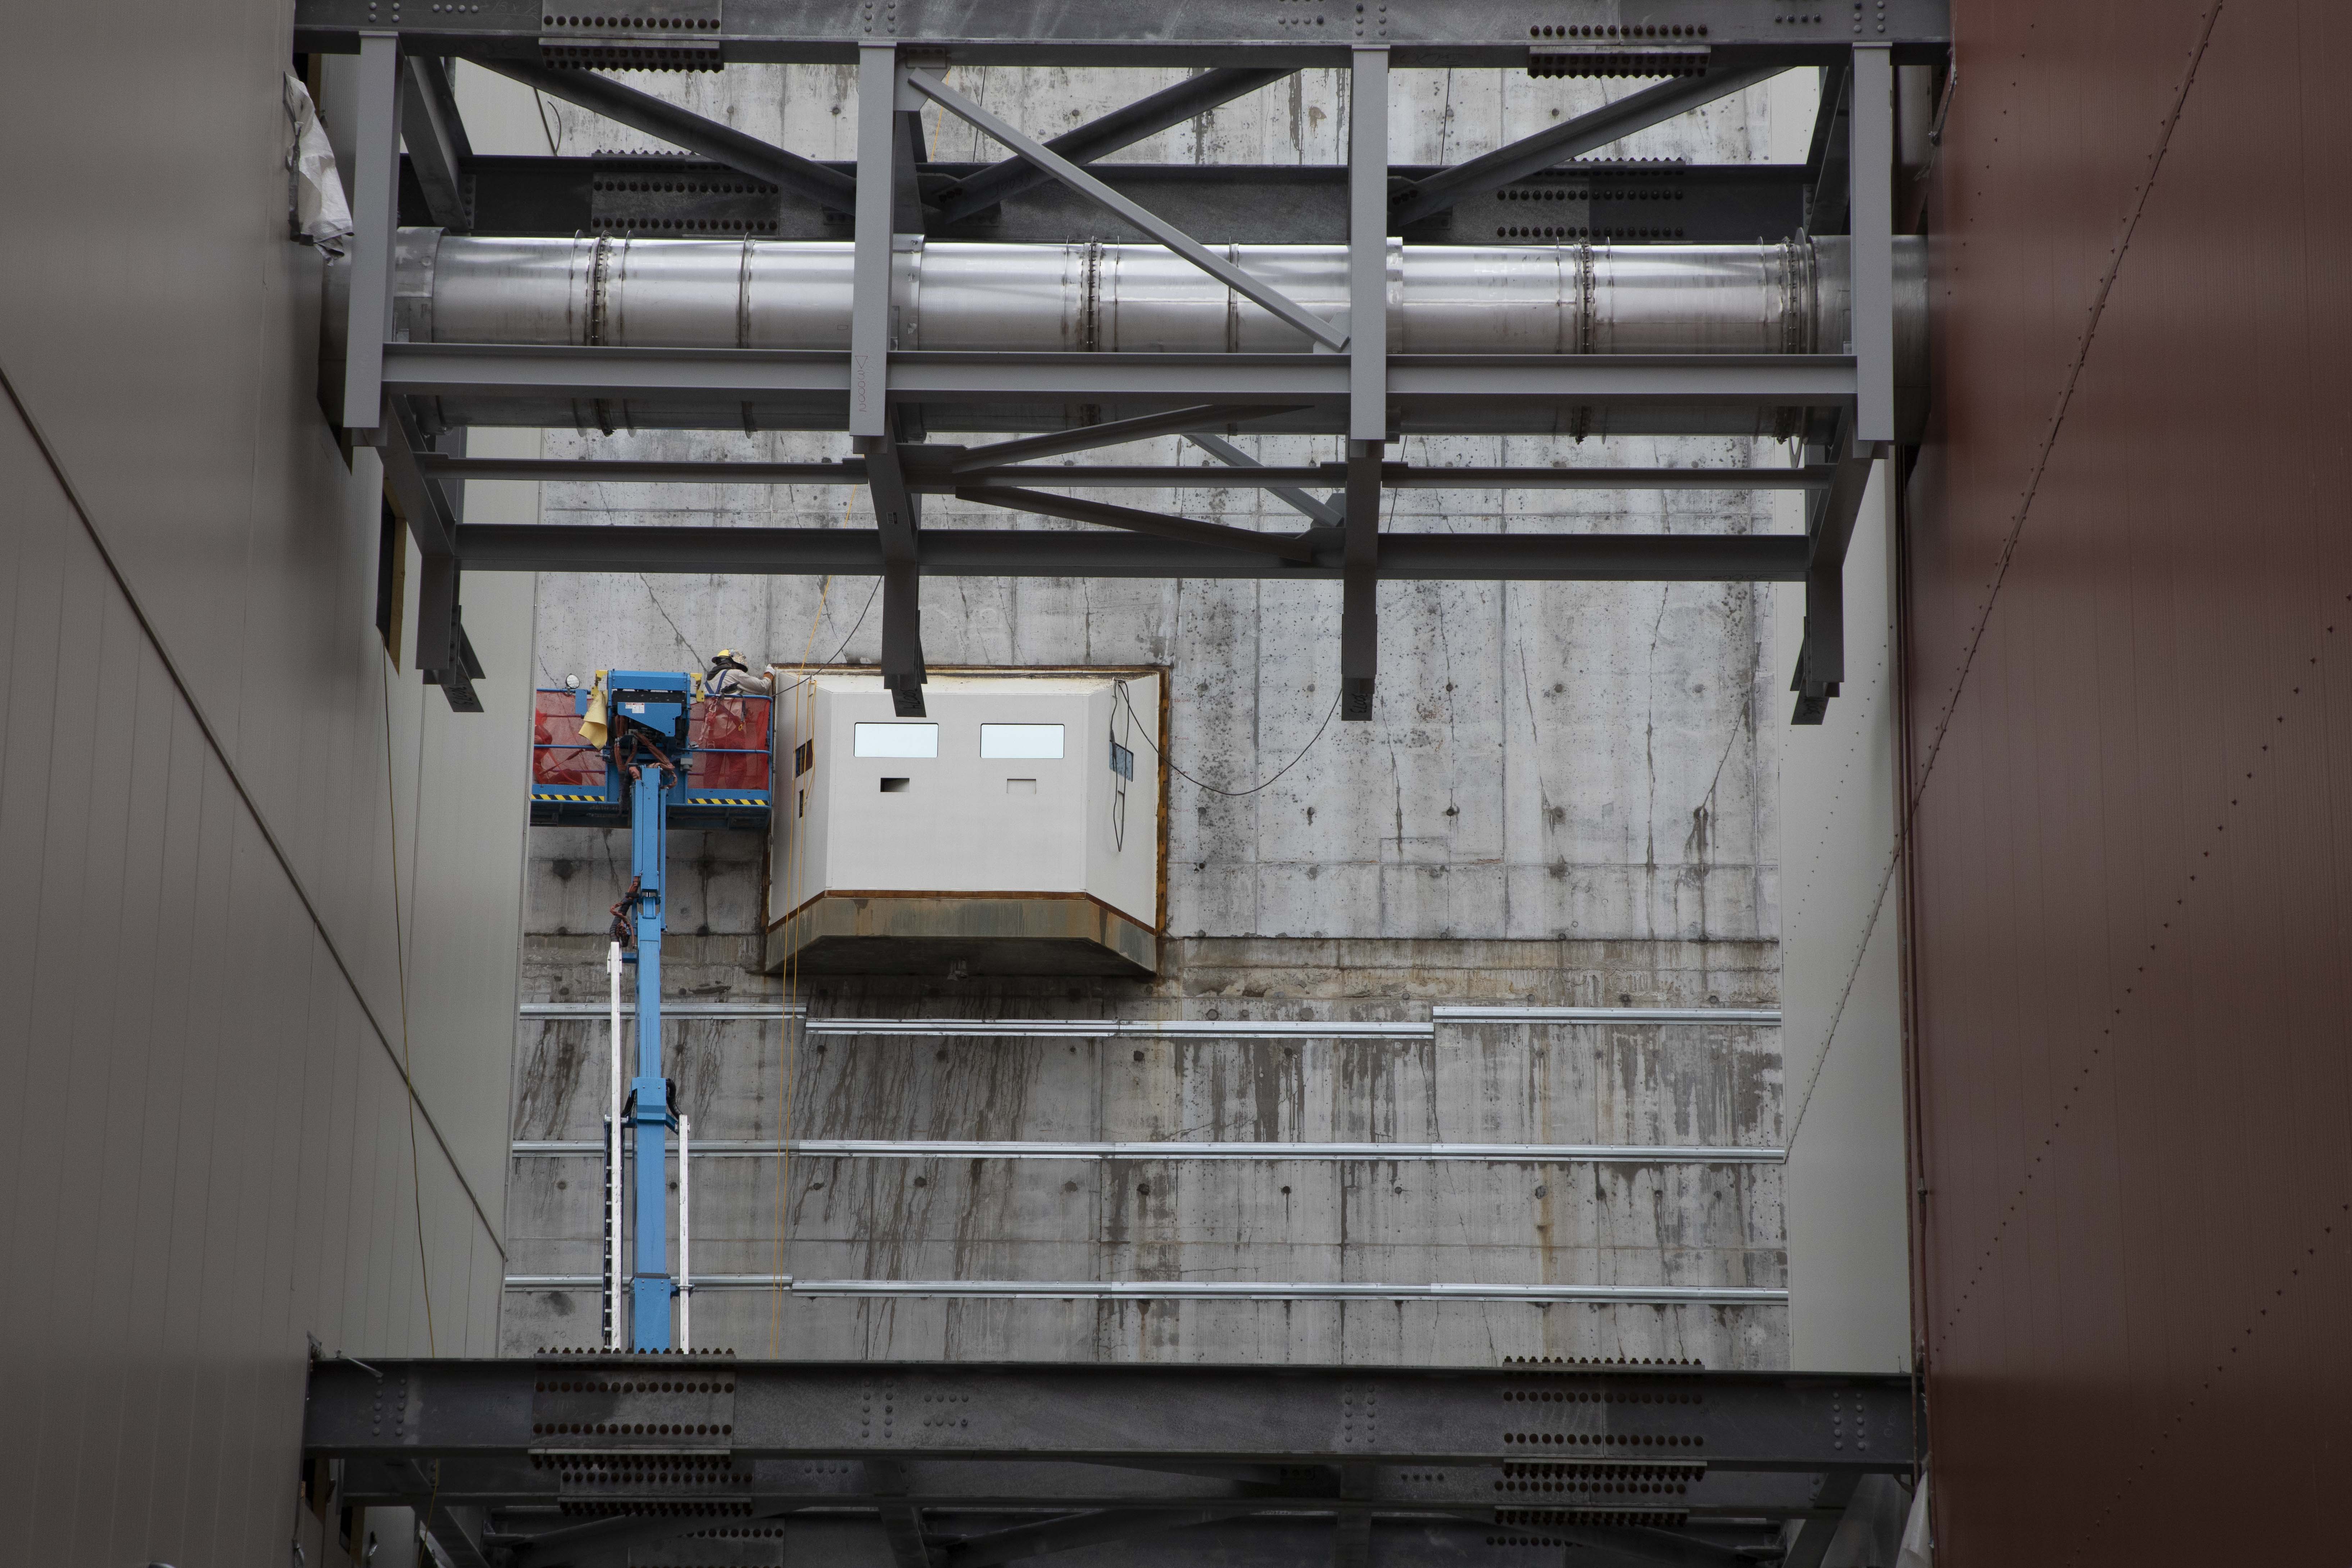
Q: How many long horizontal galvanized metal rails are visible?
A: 3